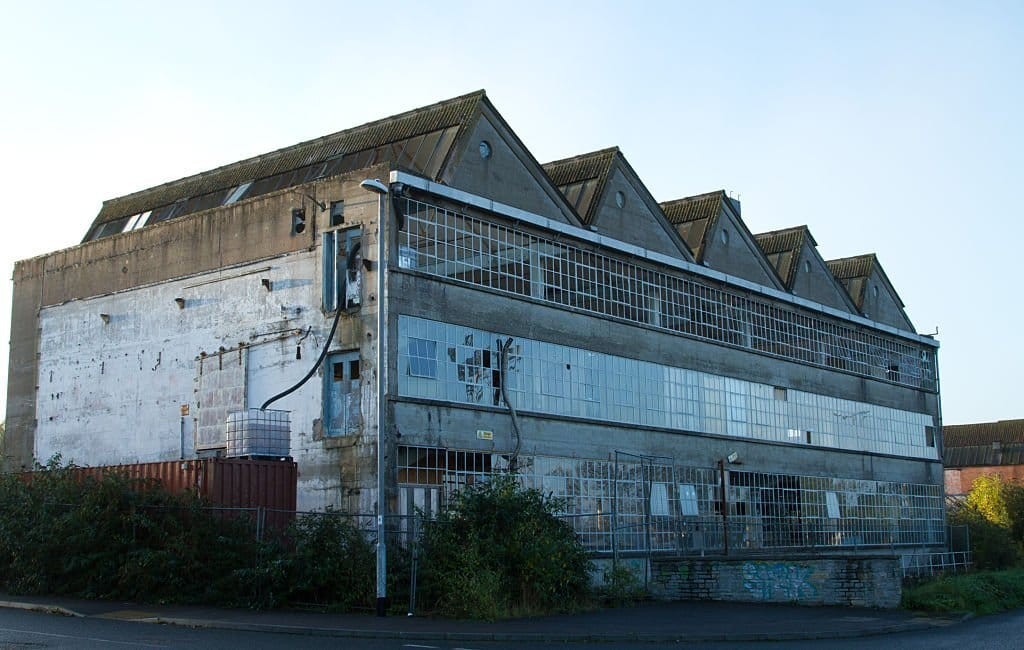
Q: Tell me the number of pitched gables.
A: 5